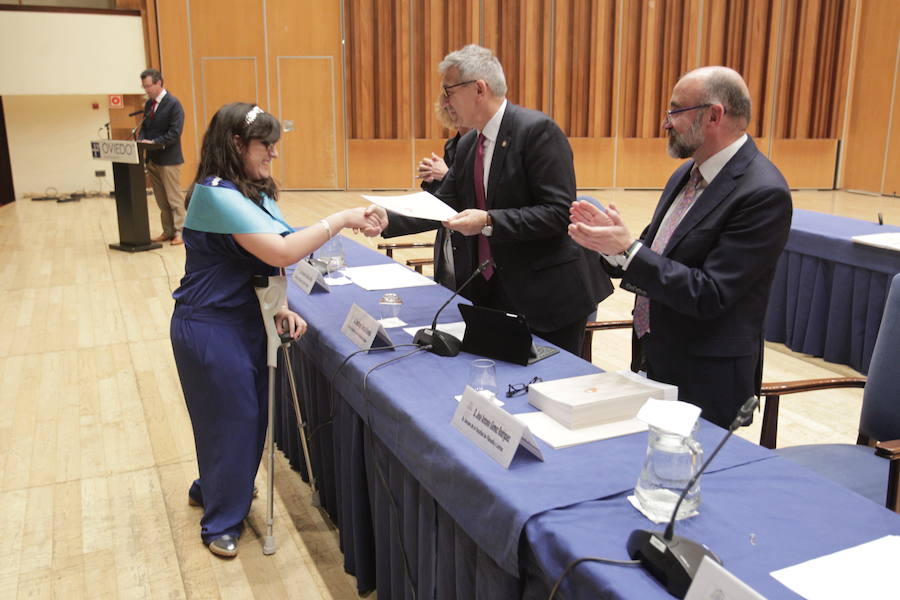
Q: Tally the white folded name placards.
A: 4